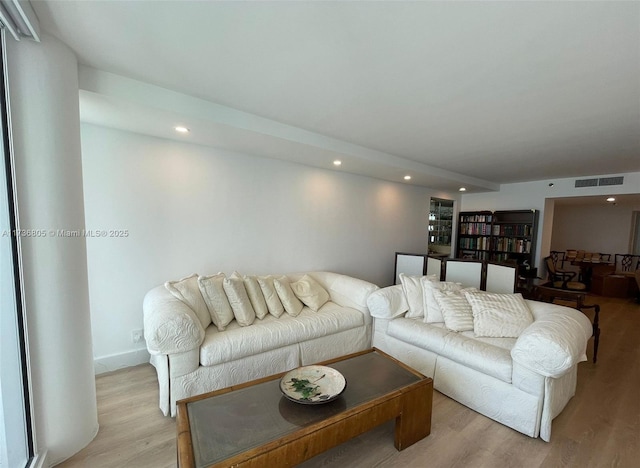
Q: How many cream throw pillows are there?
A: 11